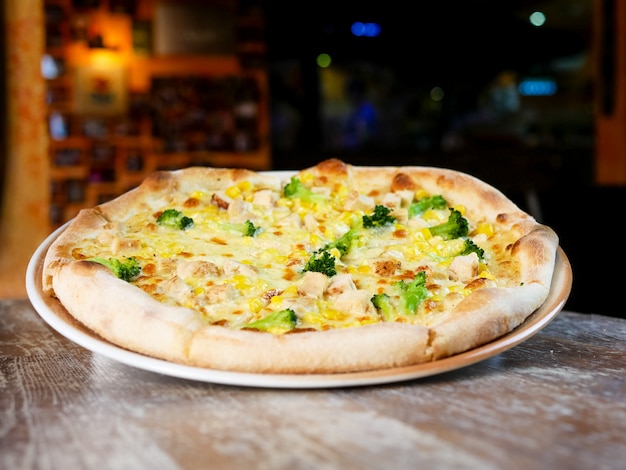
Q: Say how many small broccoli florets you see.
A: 13